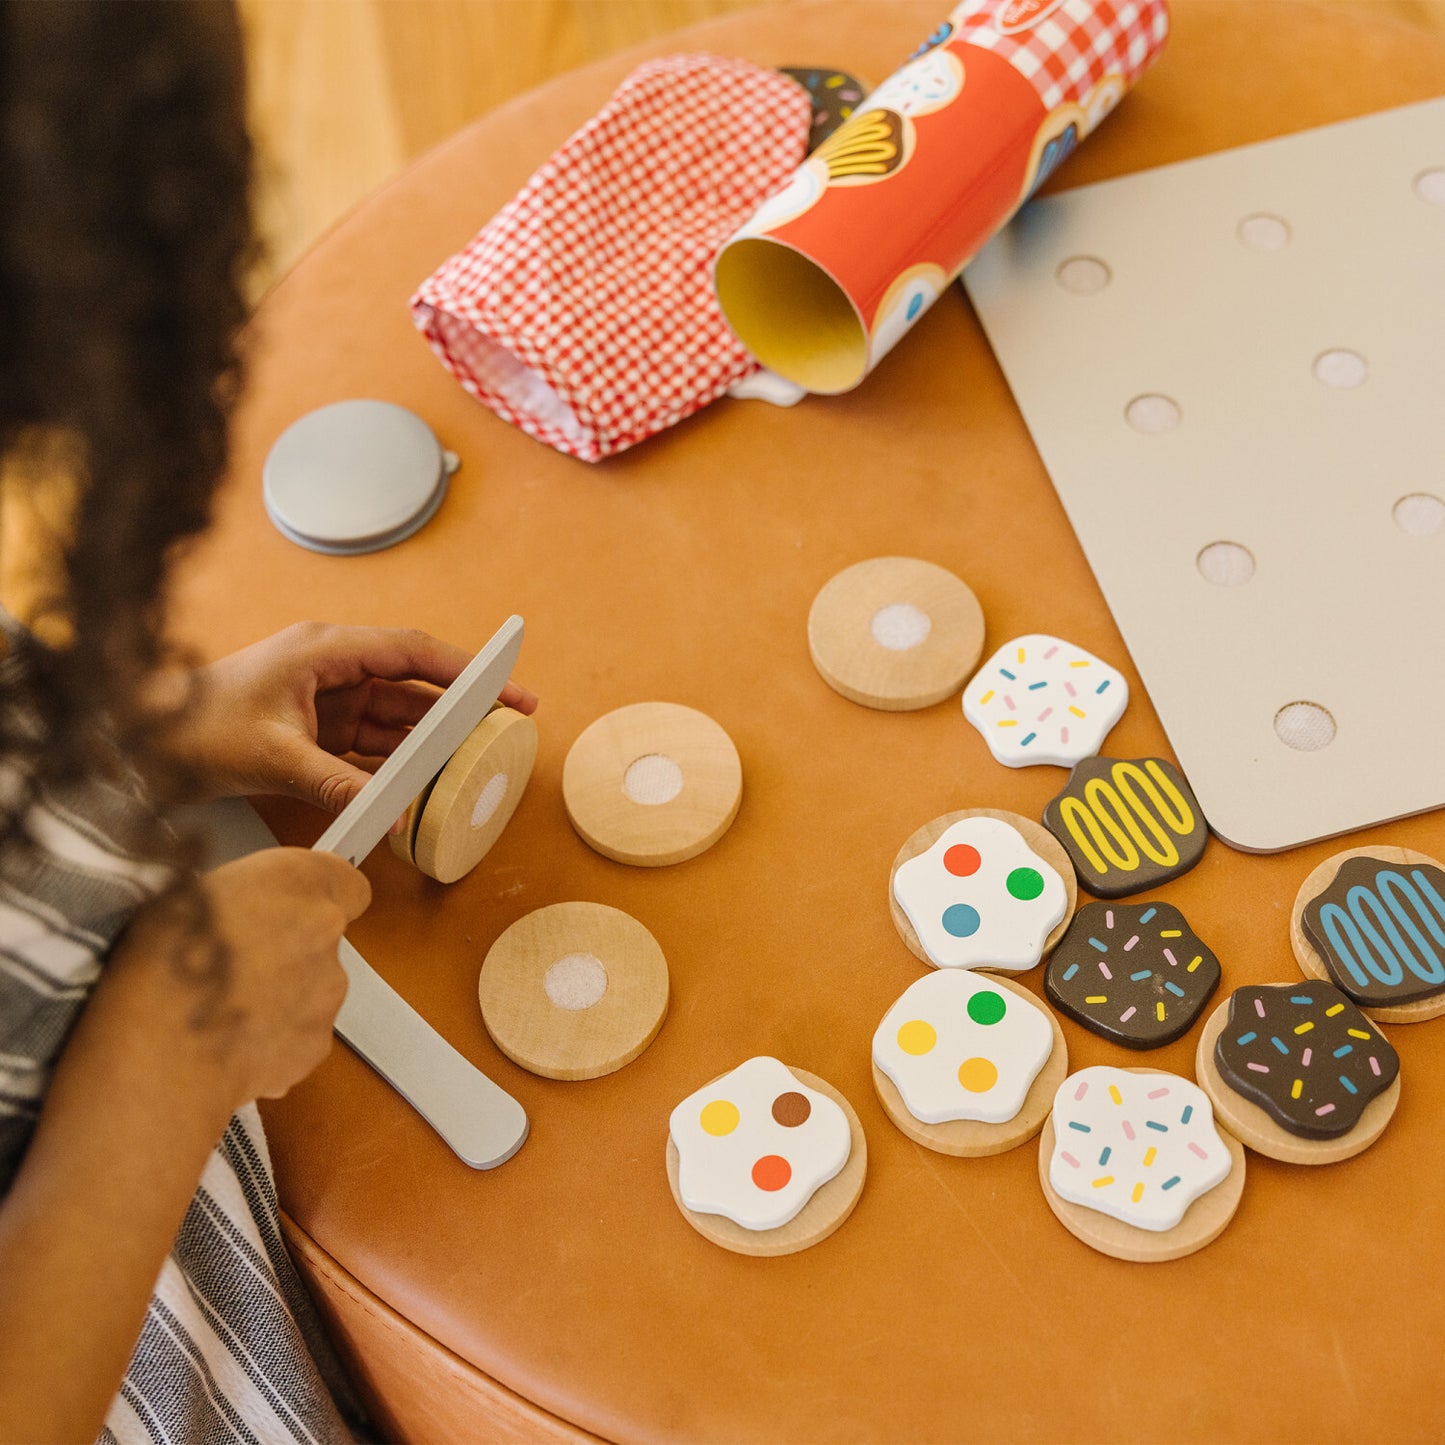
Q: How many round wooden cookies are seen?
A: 11